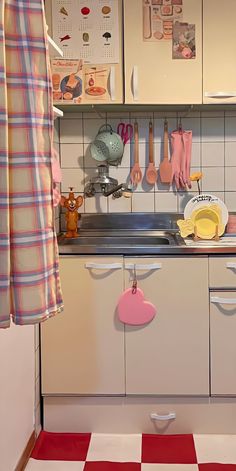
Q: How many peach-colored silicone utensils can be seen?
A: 3